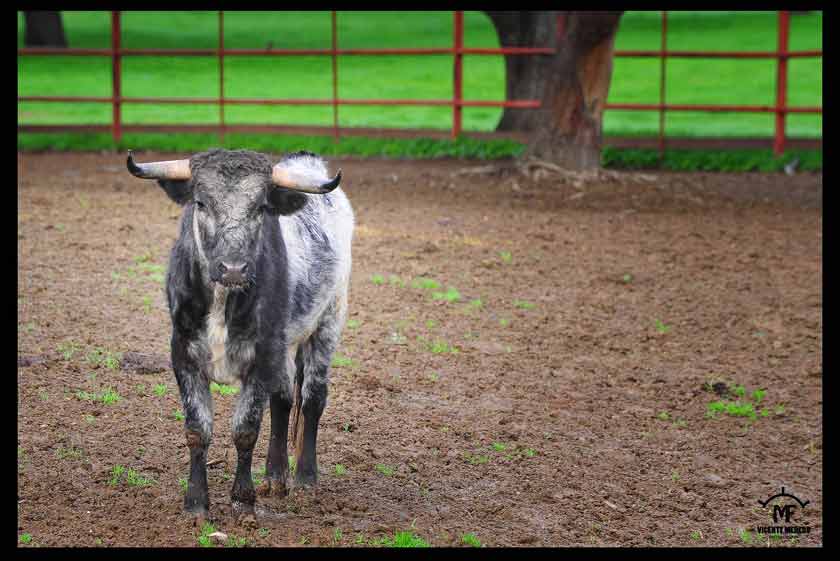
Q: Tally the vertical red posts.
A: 6